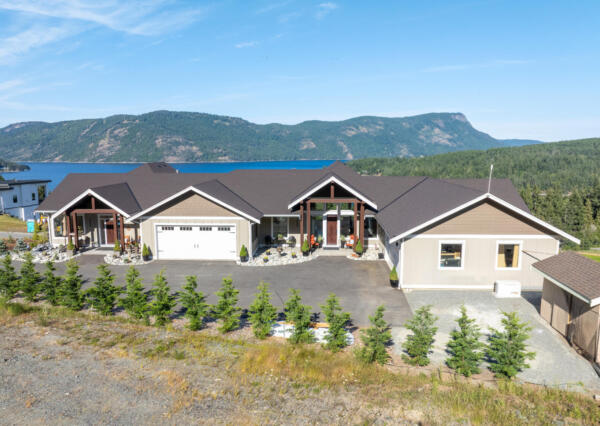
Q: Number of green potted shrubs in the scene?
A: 7